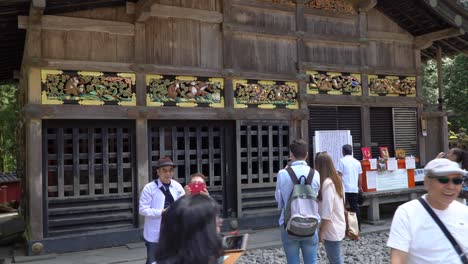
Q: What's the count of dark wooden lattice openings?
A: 3